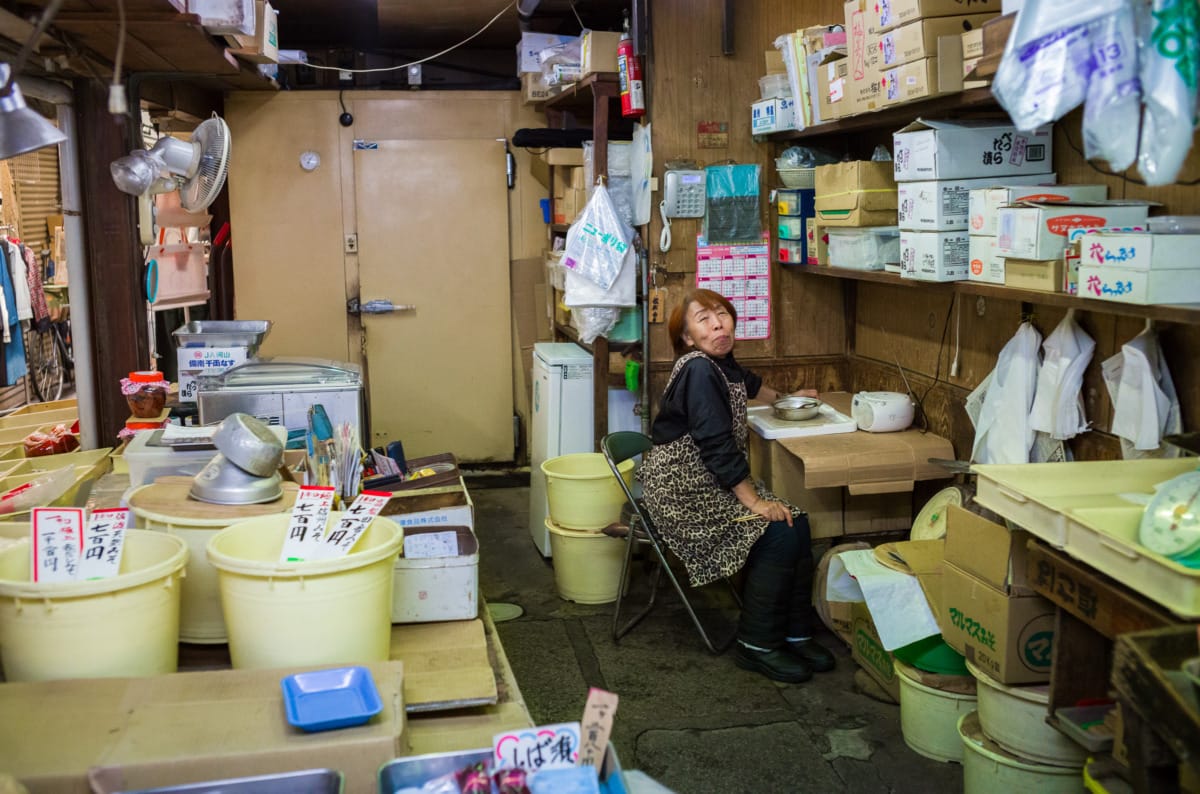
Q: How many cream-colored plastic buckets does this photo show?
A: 8